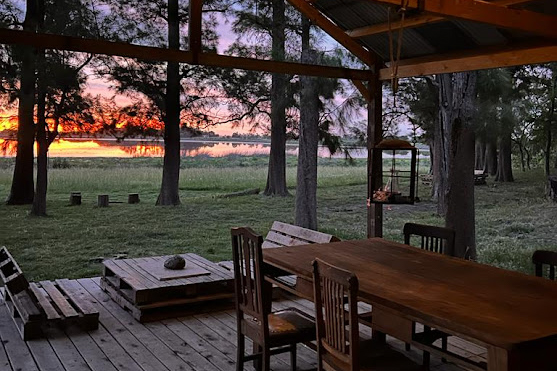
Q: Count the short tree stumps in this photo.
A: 3